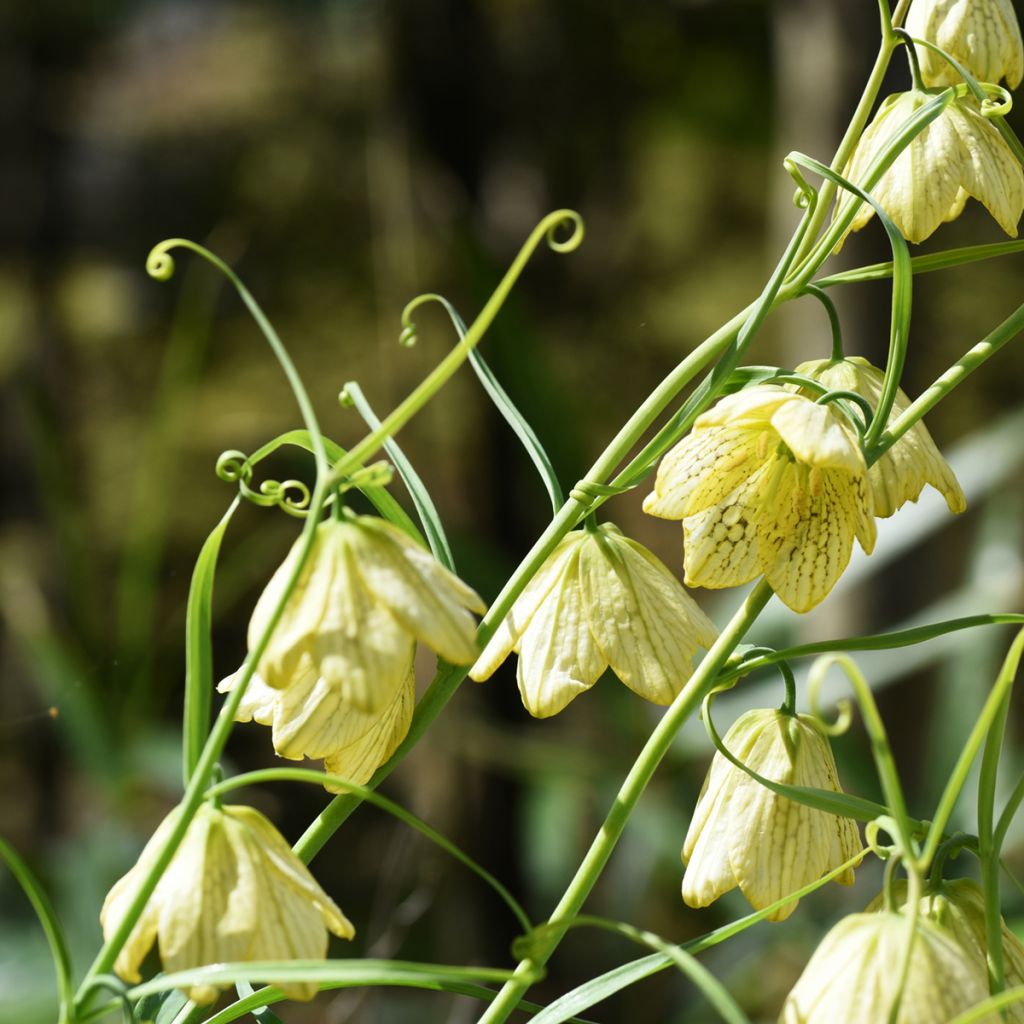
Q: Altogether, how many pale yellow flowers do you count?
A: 11